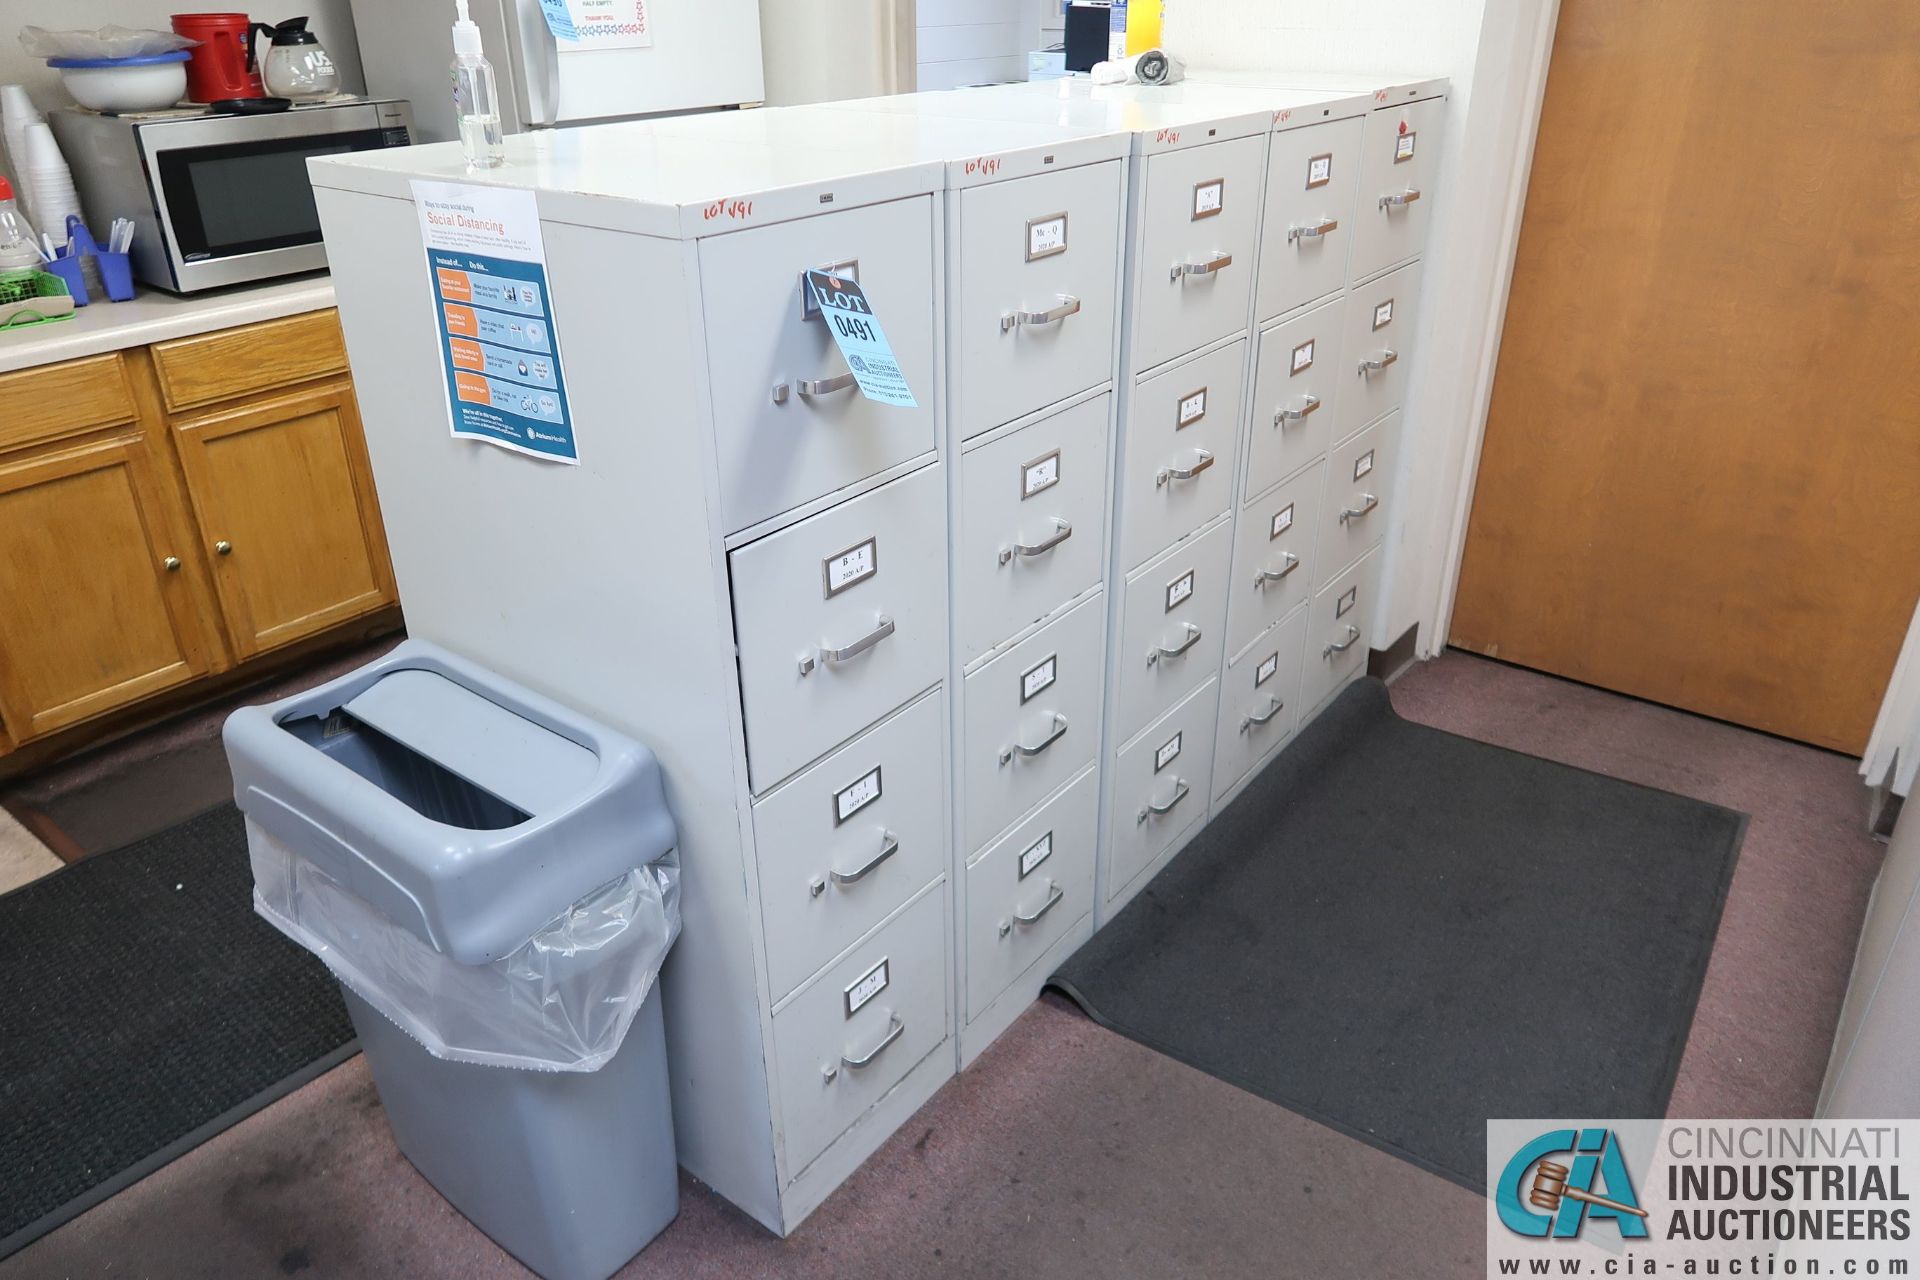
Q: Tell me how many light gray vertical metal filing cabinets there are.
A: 5